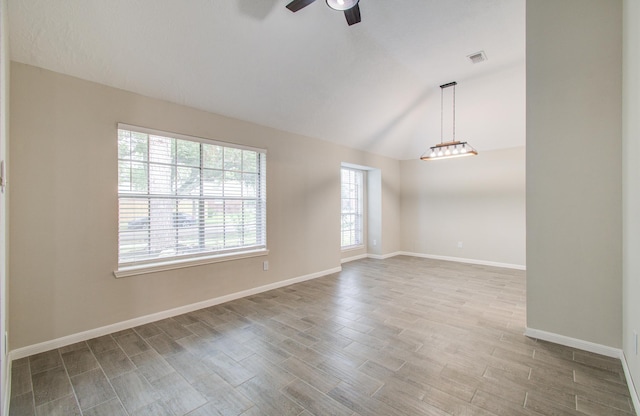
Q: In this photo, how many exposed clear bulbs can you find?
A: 5